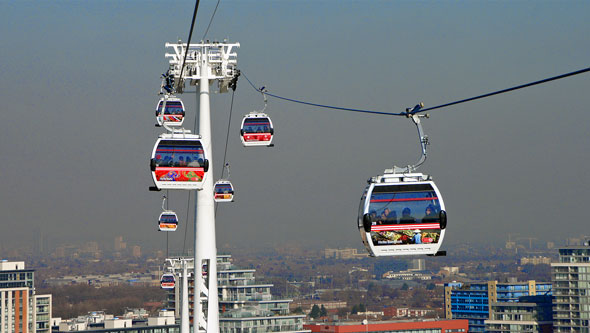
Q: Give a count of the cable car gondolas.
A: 7